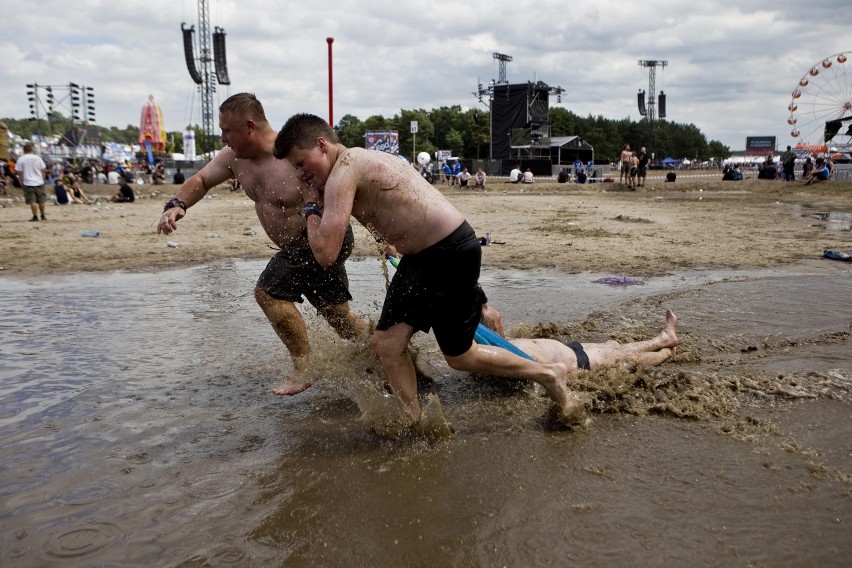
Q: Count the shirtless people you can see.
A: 5